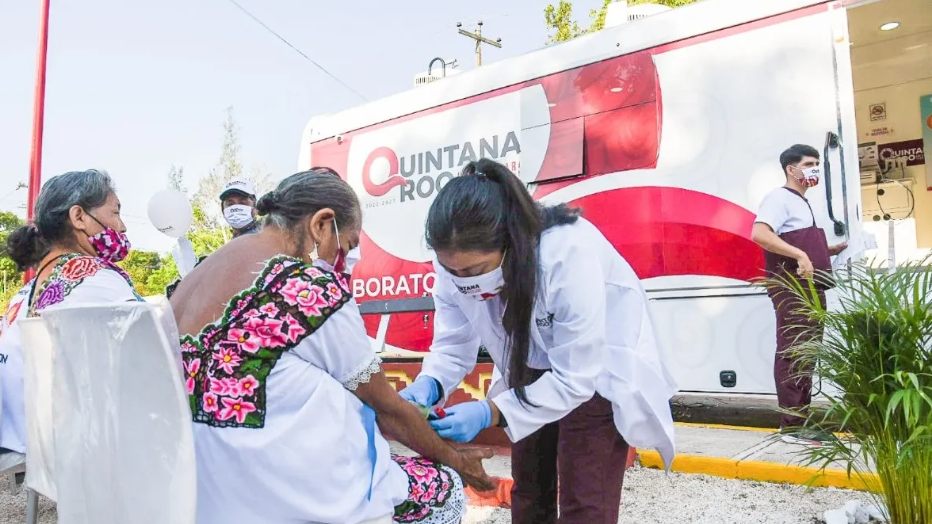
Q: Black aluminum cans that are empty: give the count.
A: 0